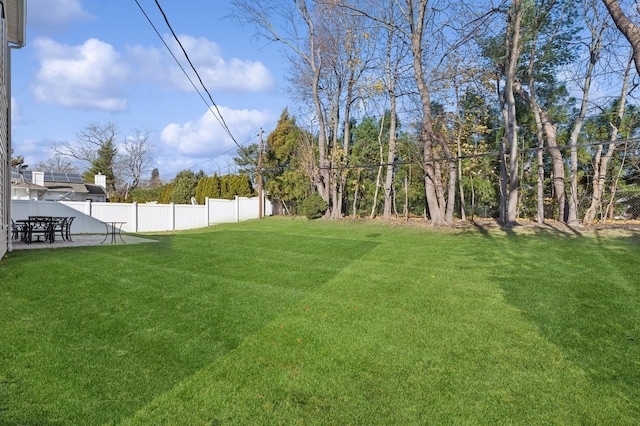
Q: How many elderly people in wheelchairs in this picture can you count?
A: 0